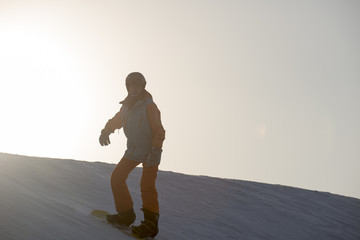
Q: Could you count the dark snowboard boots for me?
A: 2